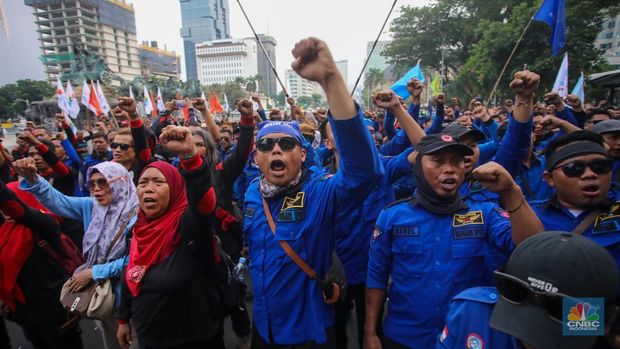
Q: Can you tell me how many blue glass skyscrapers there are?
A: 1